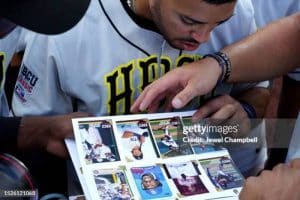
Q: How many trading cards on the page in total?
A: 8